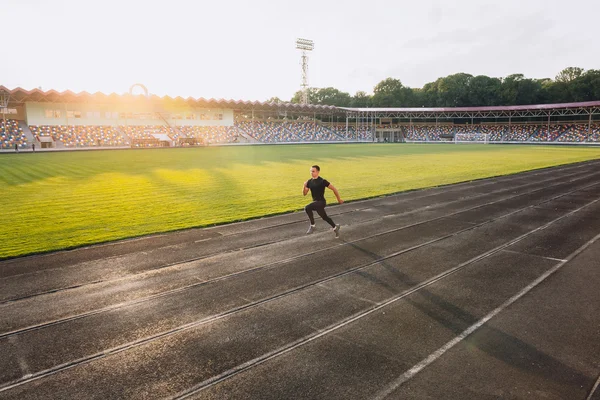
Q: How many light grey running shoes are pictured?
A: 2